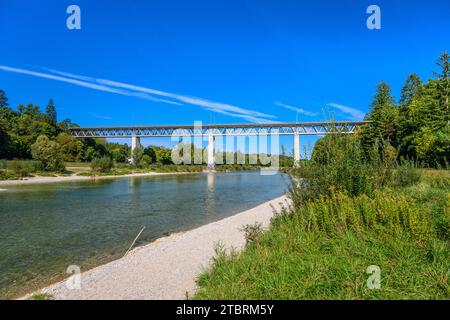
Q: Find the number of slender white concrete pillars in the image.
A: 3